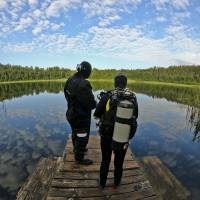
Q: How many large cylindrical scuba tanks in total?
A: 1